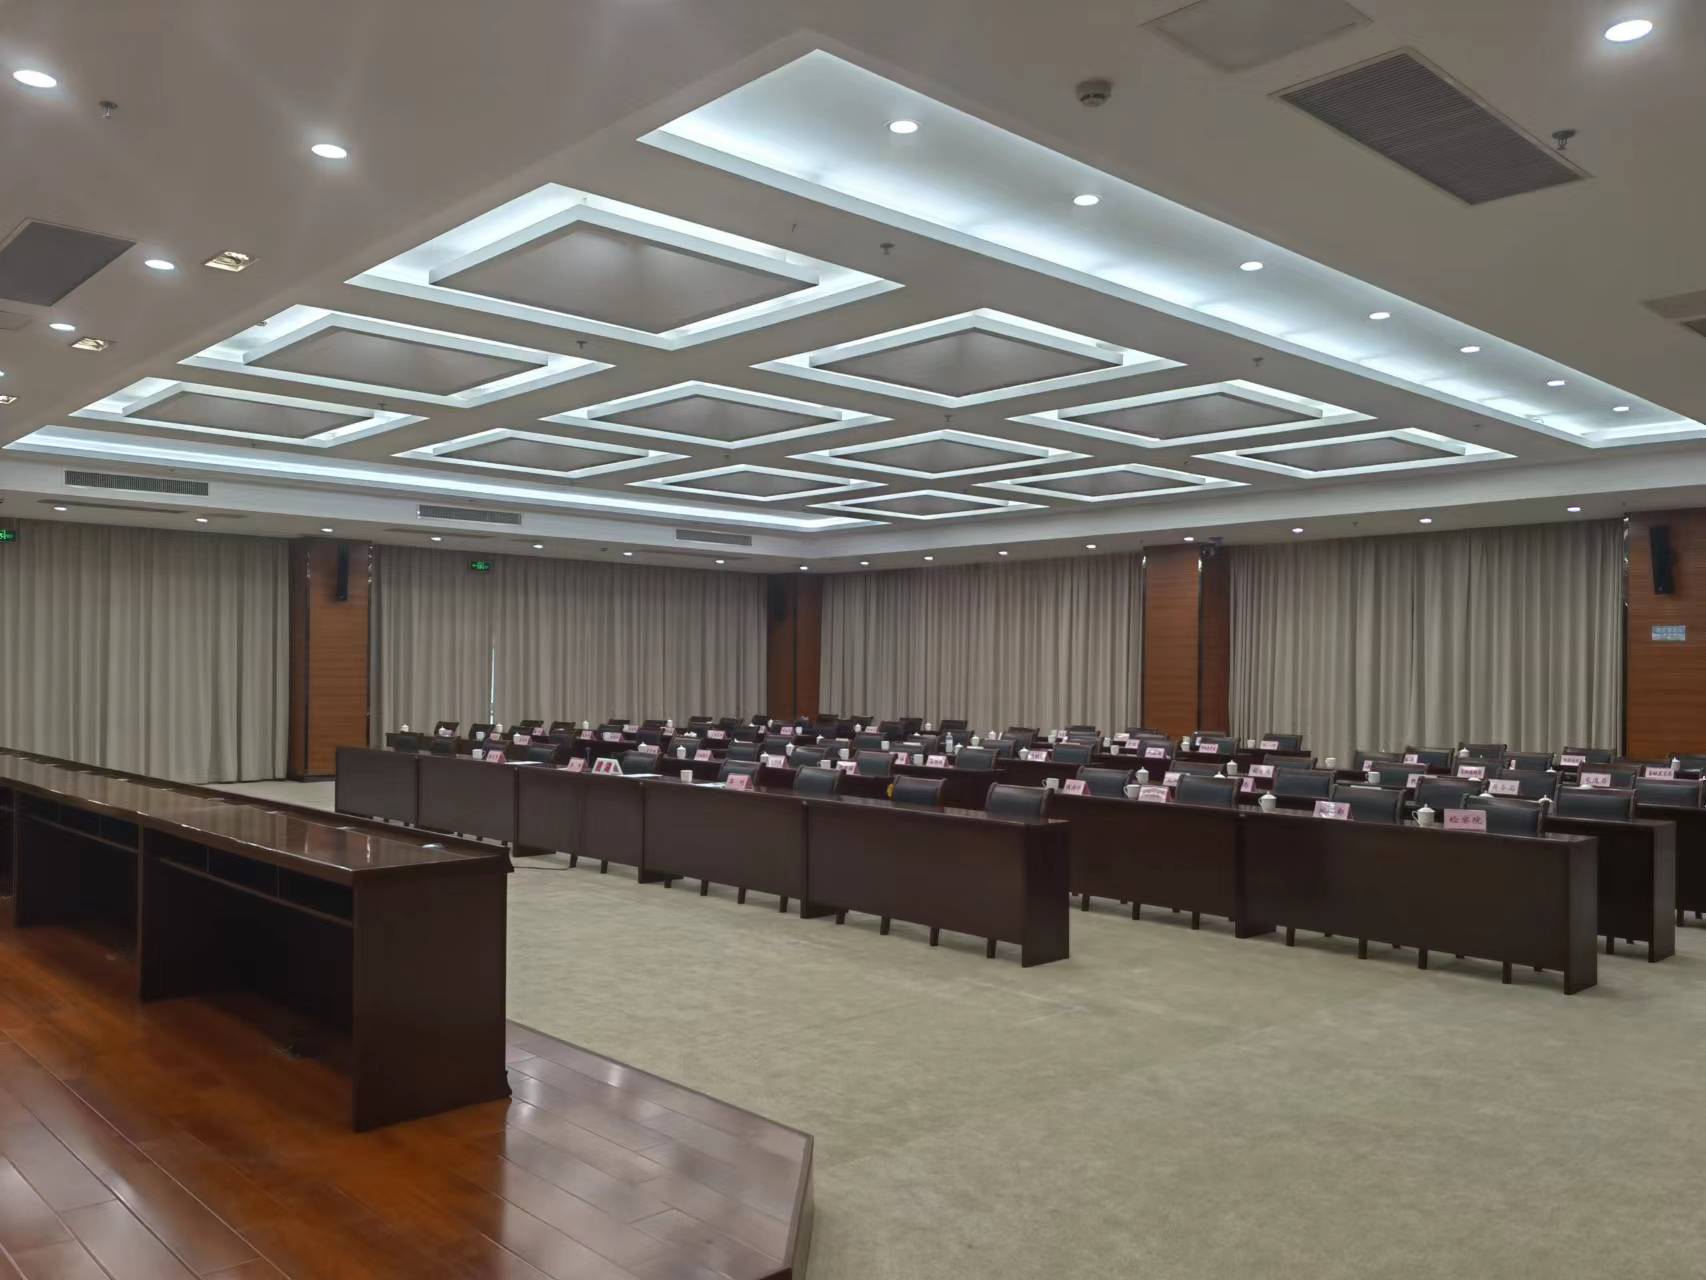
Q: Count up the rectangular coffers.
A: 12